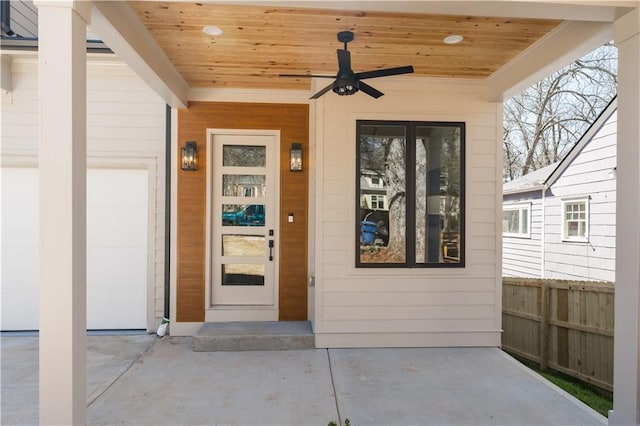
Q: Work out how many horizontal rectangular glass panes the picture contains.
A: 5